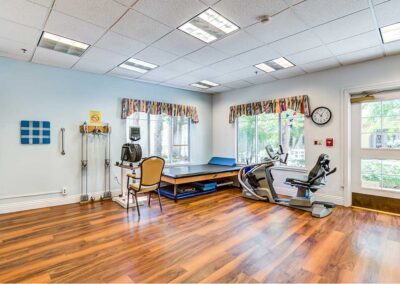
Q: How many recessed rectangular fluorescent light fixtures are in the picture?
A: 6